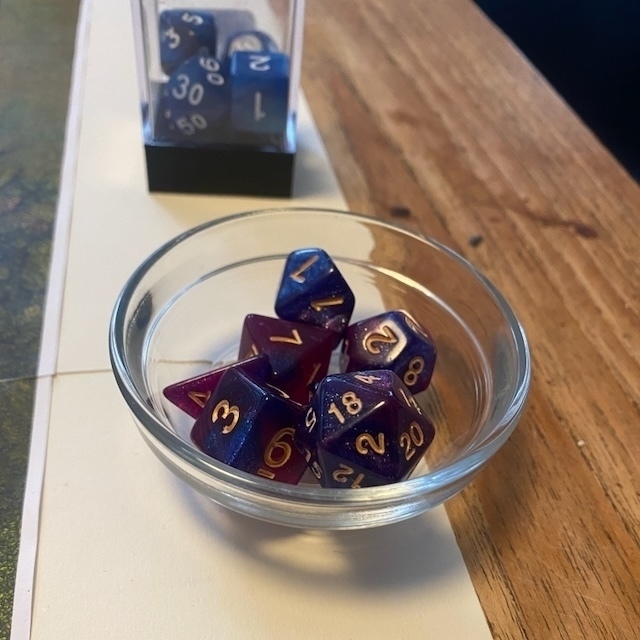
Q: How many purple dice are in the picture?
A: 6